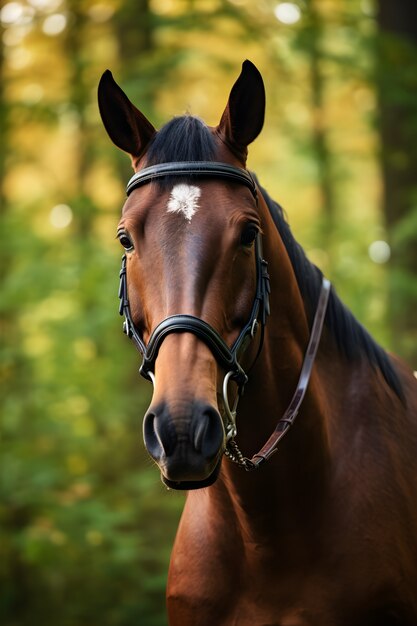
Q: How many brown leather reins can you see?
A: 1